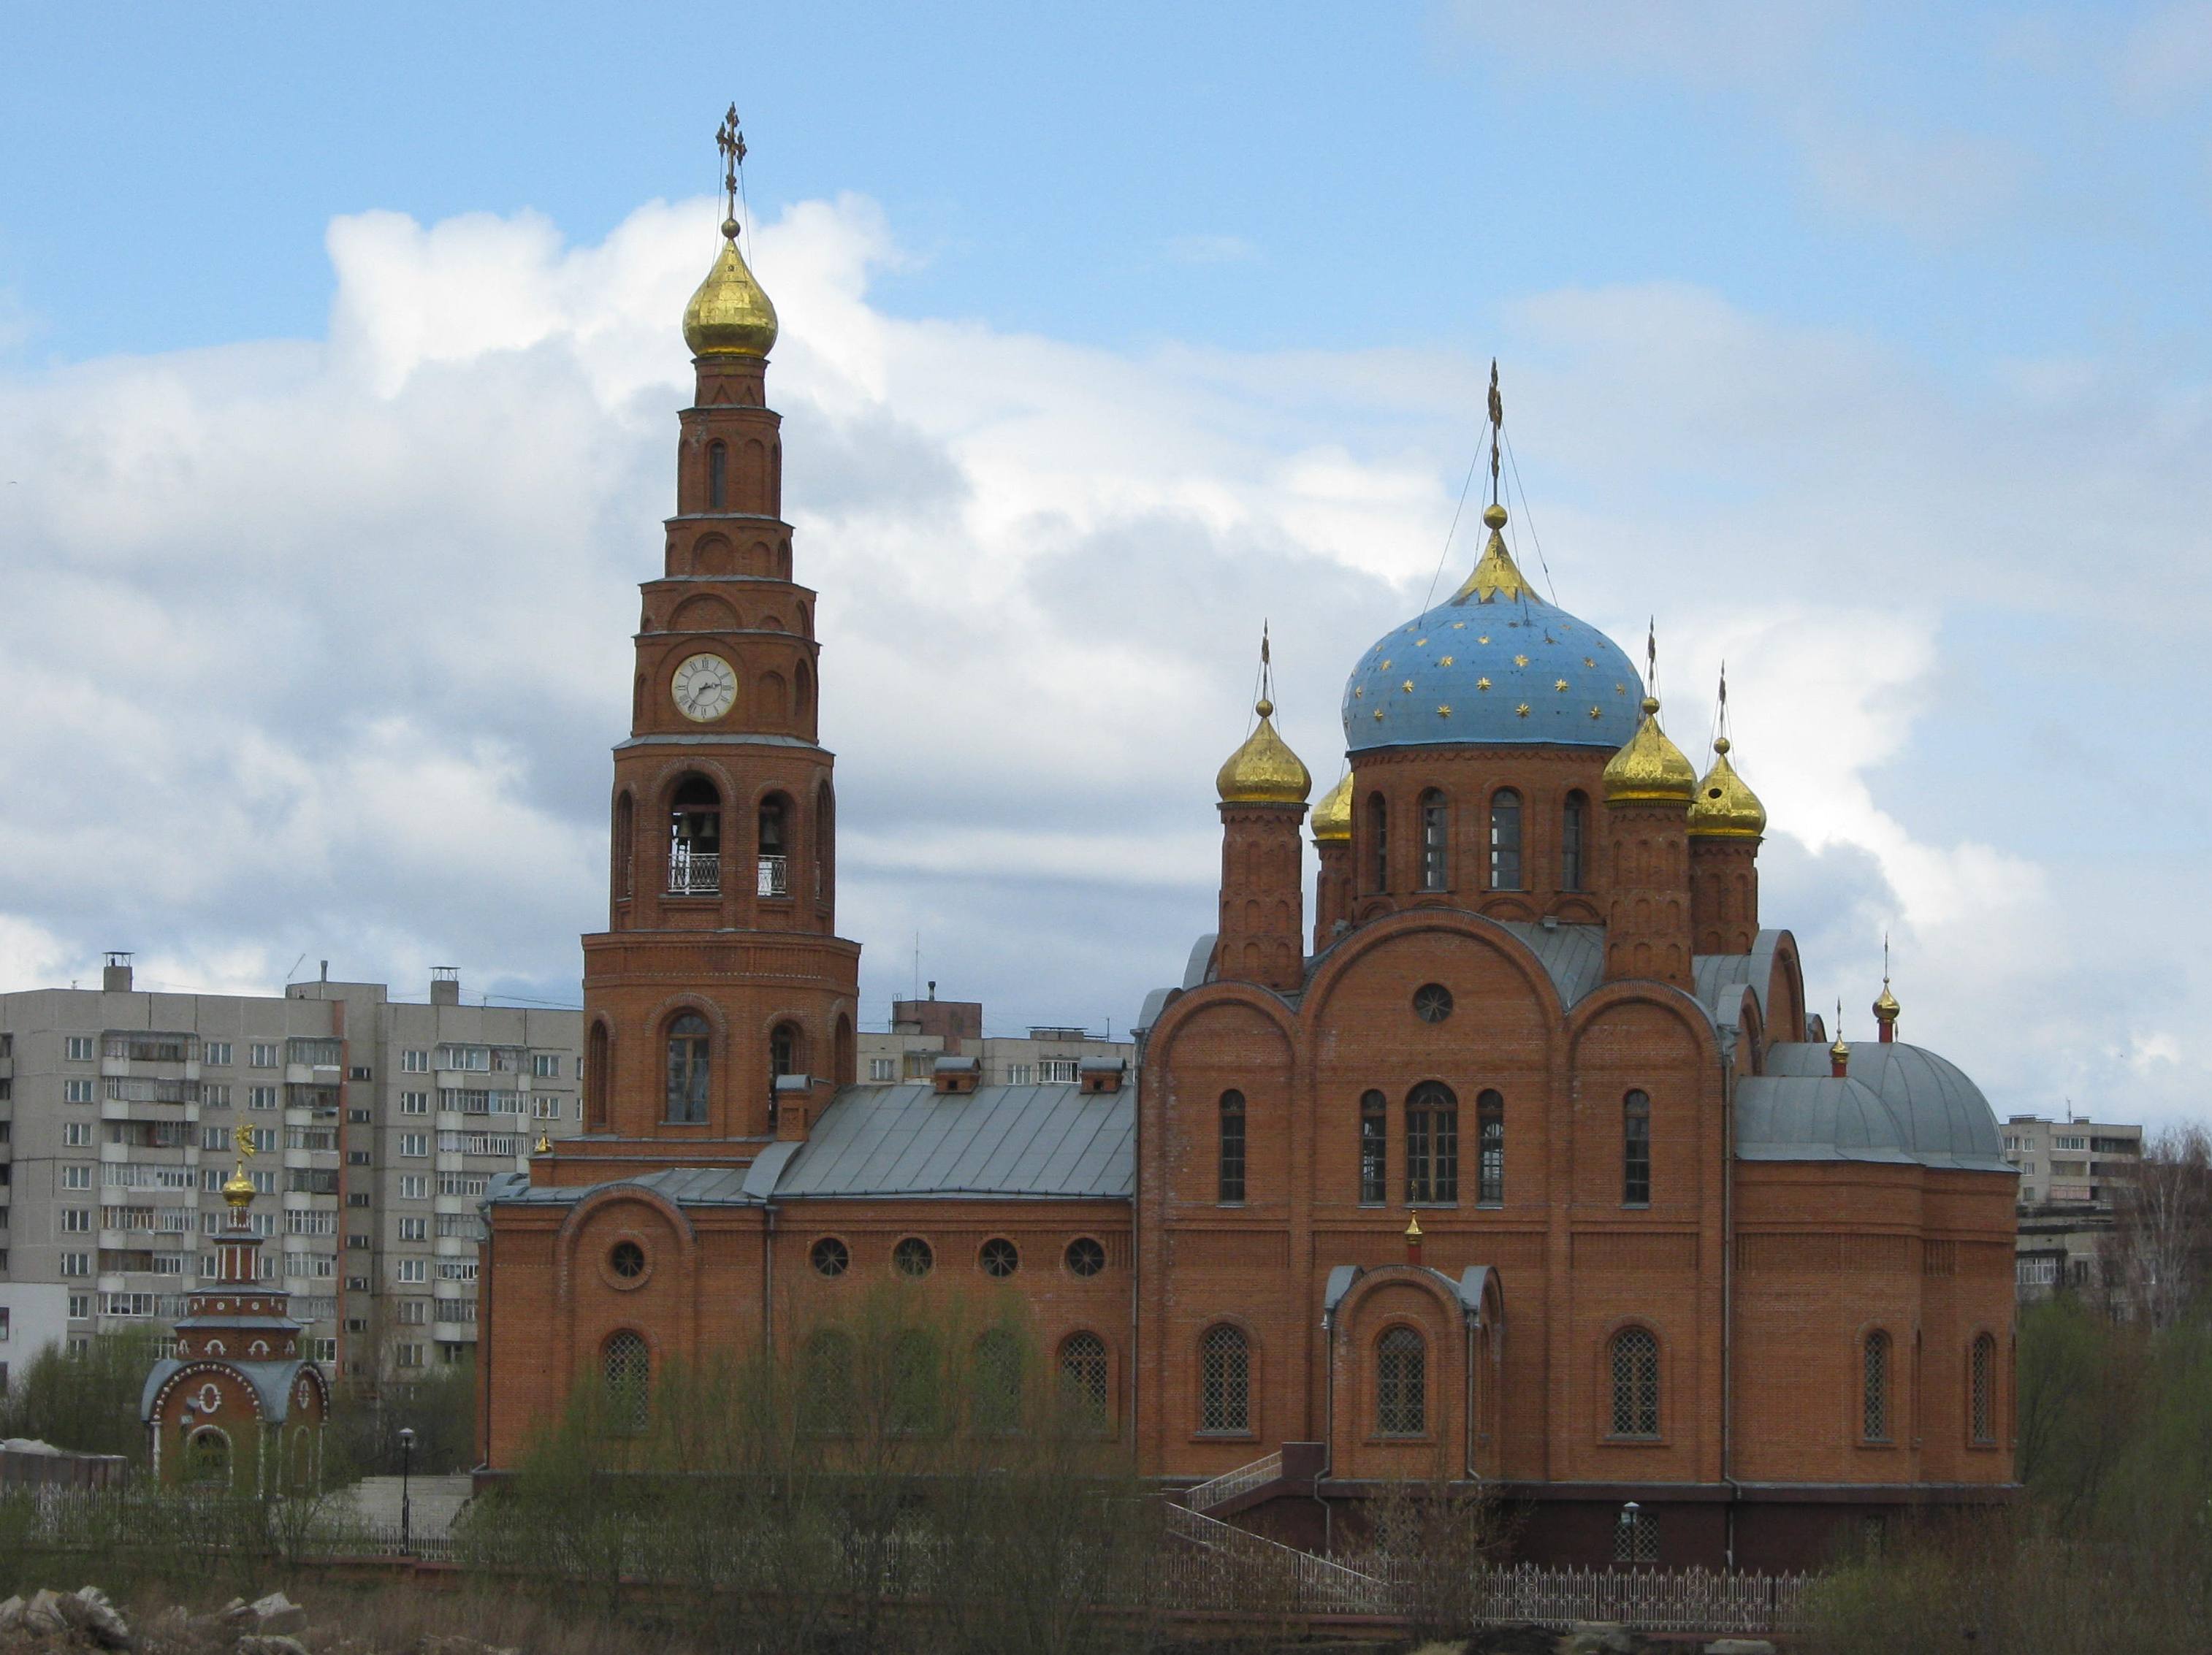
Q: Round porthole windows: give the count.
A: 6